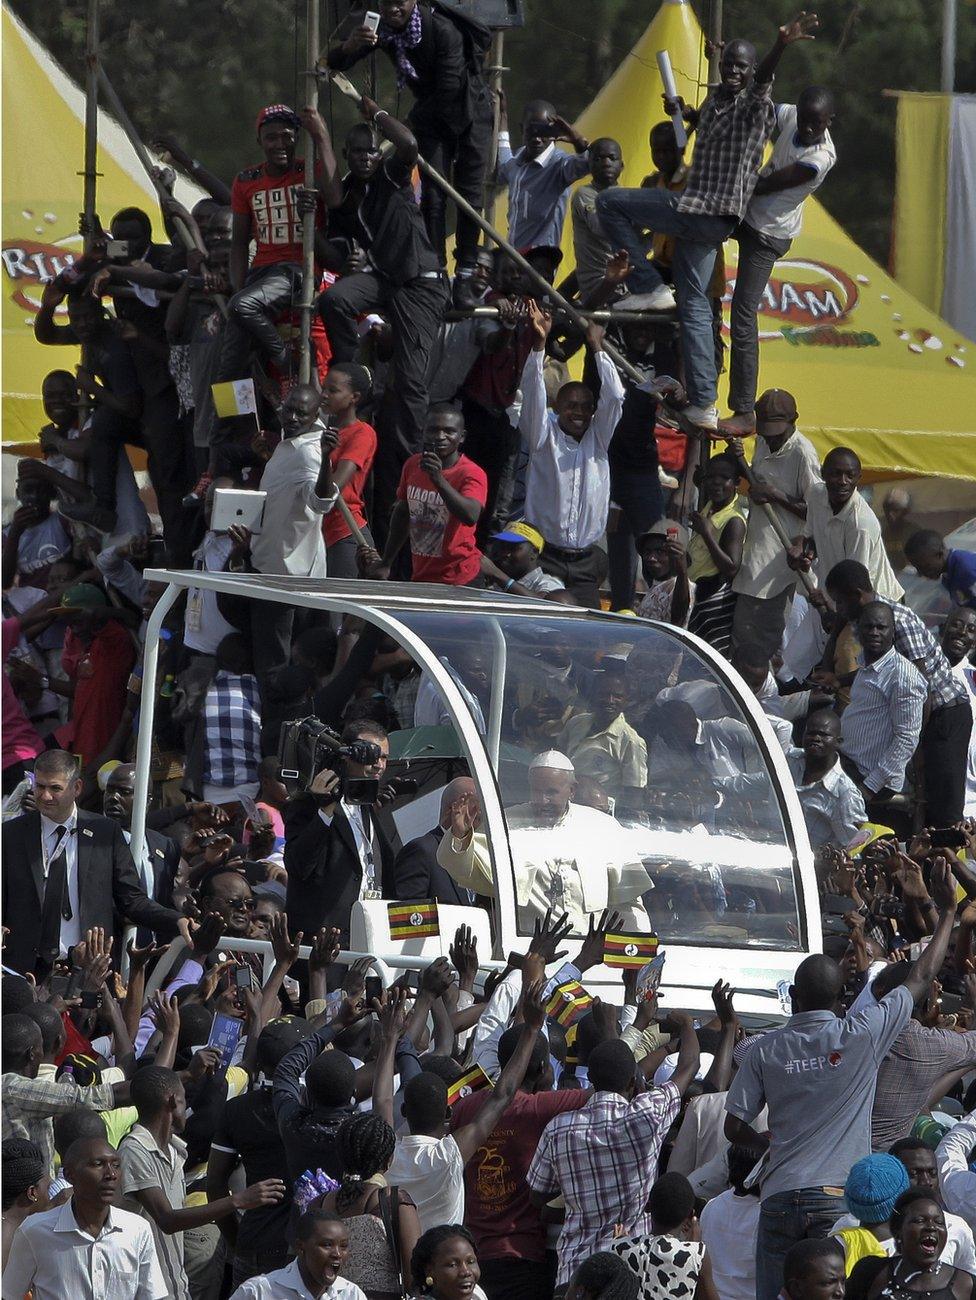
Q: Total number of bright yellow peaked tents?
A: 2